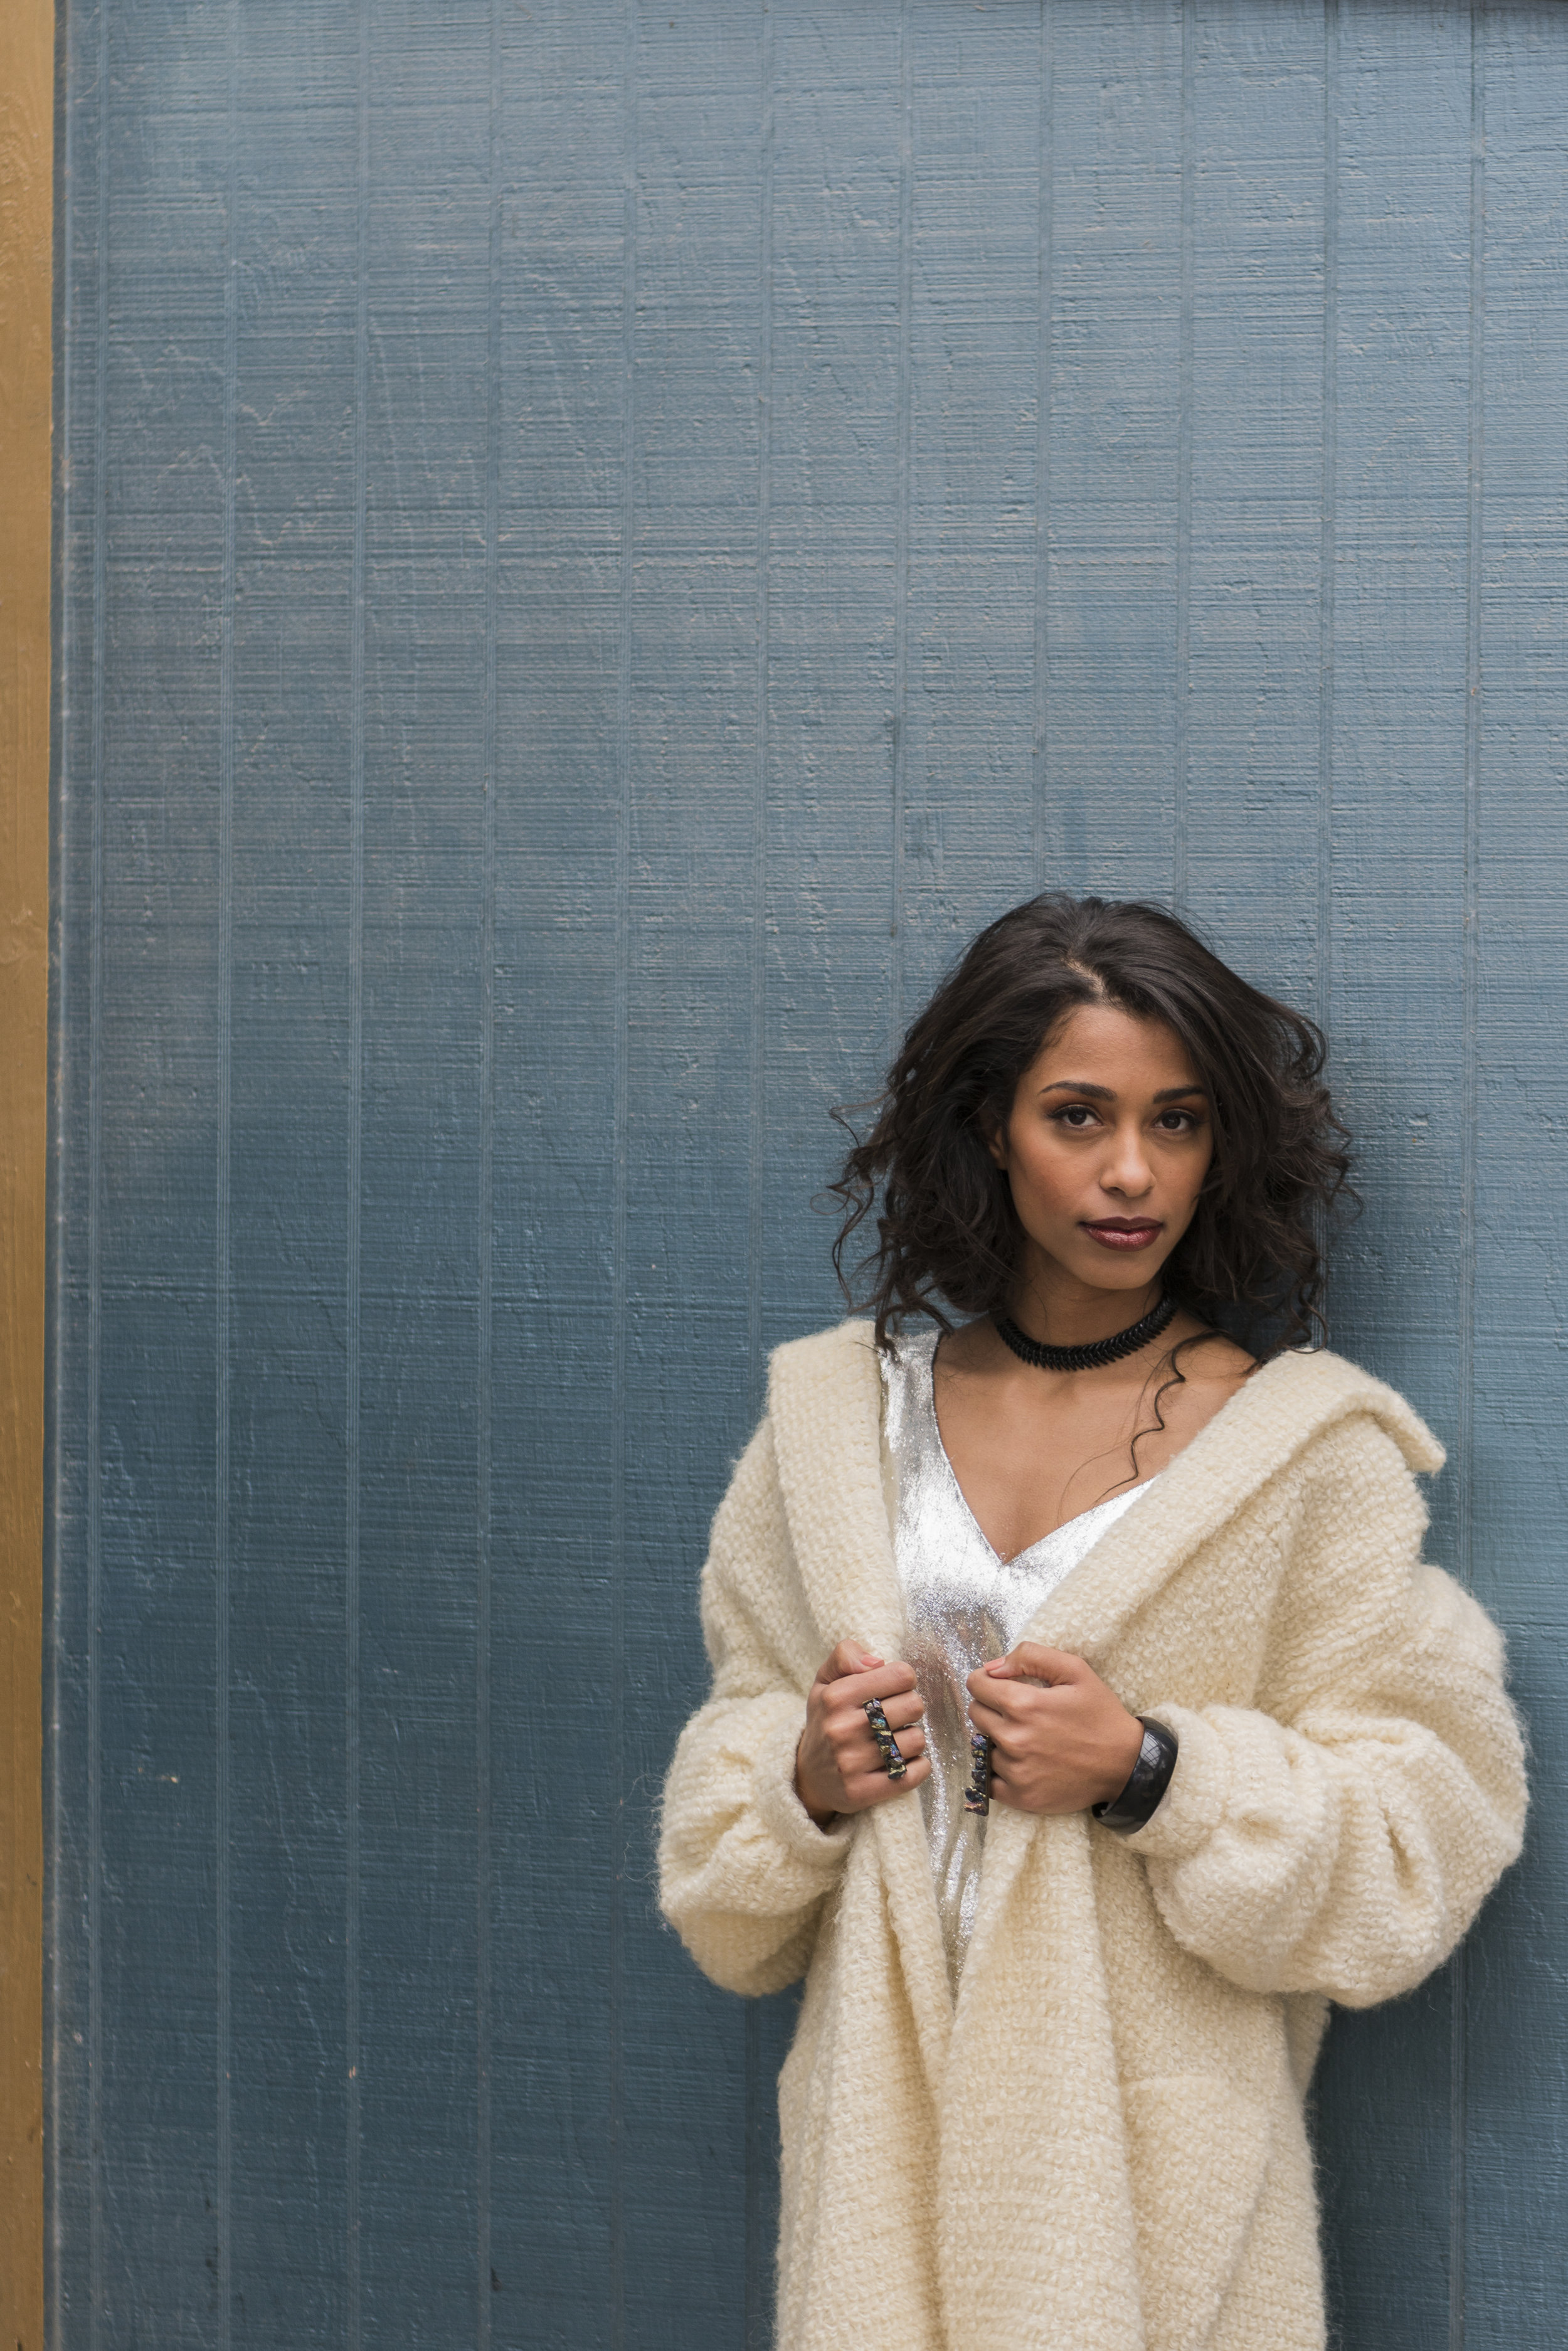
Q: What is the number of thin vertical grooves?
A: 11